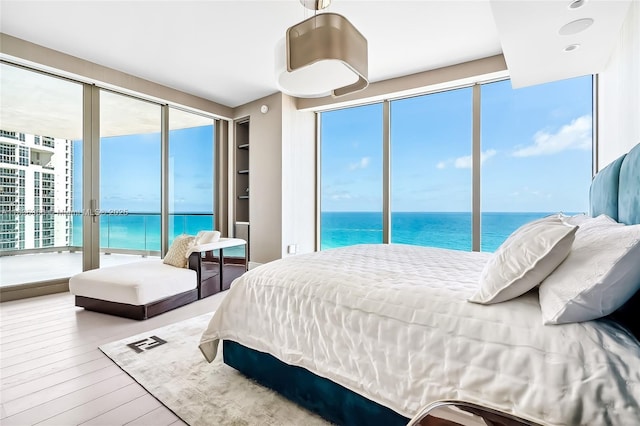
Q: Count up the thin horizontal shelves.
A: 3